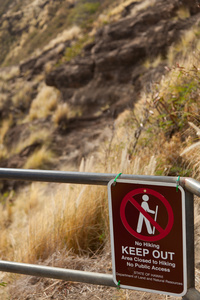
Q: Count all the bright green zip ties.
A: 3